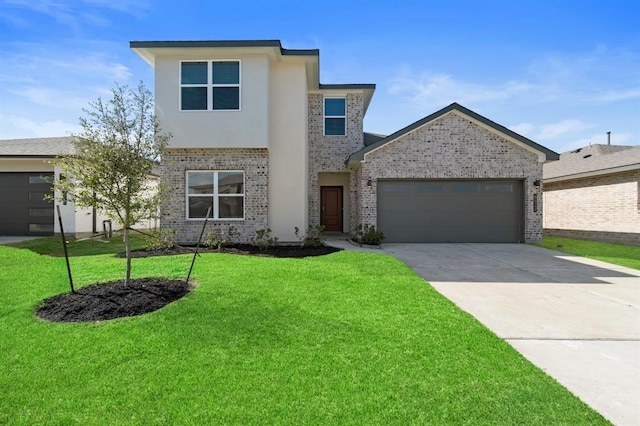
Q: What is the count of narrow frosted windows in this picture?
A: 8